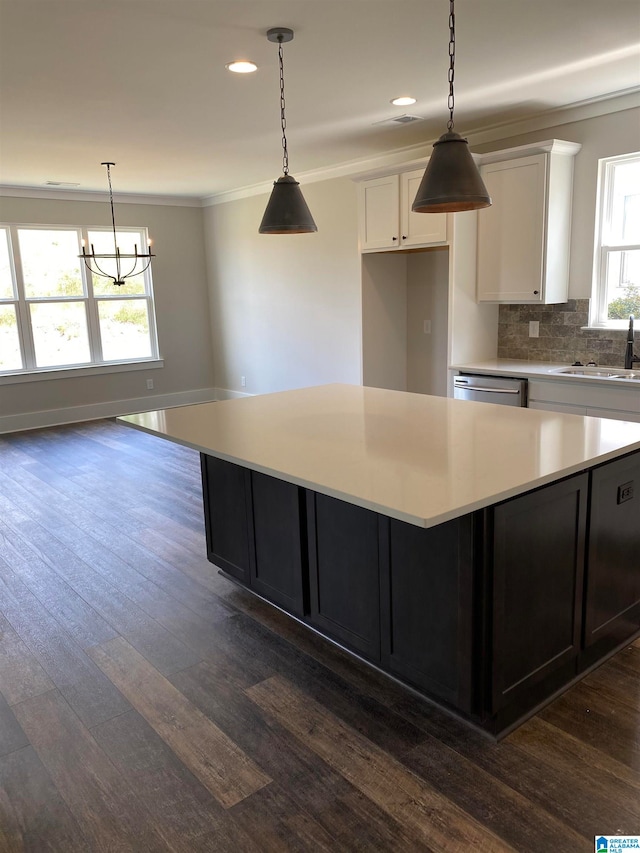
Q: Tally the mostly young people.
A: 0